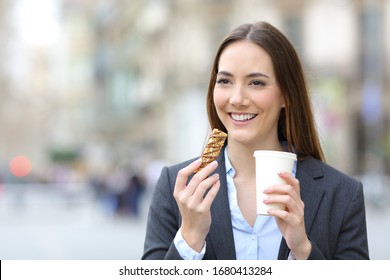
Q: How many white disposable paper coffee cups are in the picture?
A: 1